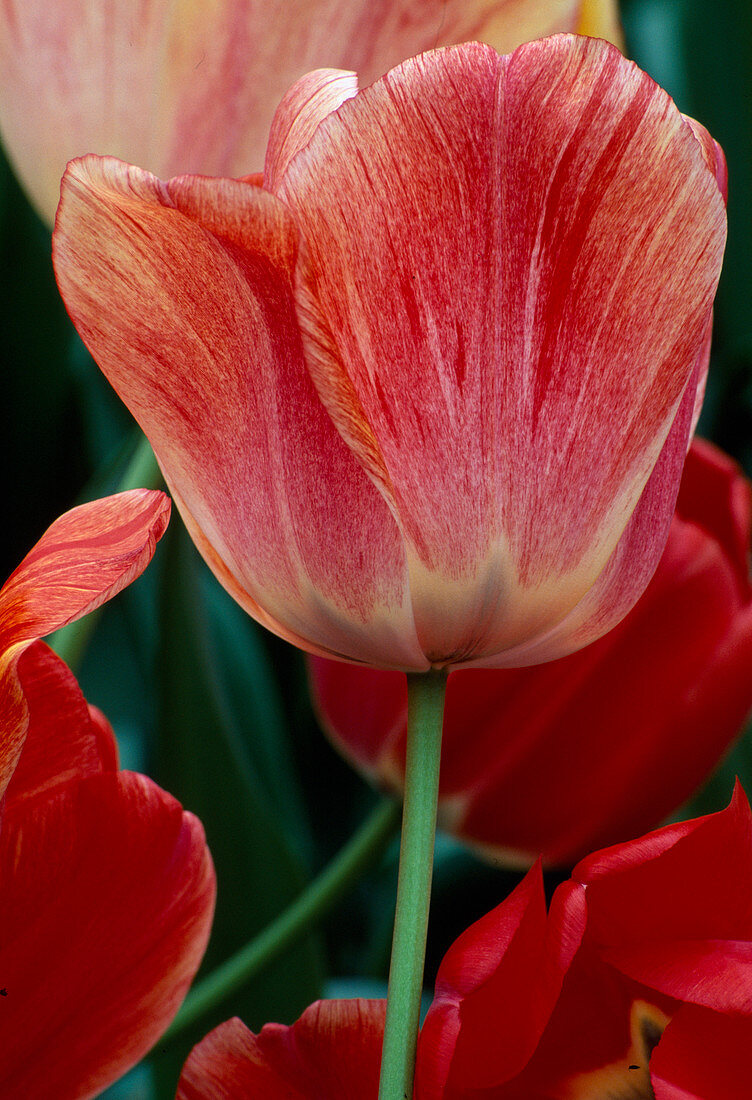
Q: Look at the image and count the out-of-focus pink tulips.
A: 1